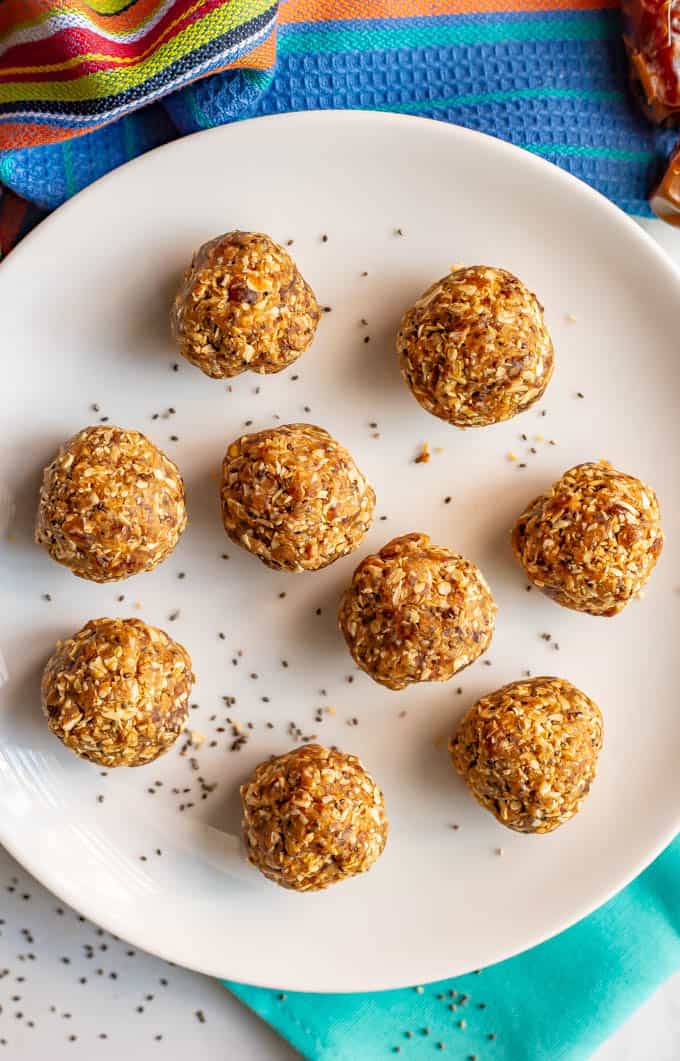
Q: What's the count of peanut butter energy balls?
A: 9